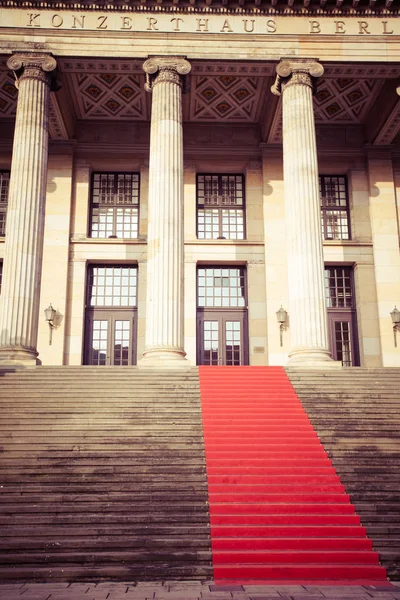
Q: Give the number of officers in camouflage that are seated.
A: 0